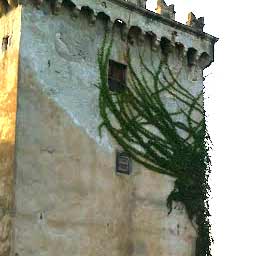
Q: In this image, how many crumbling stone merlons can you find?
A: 3